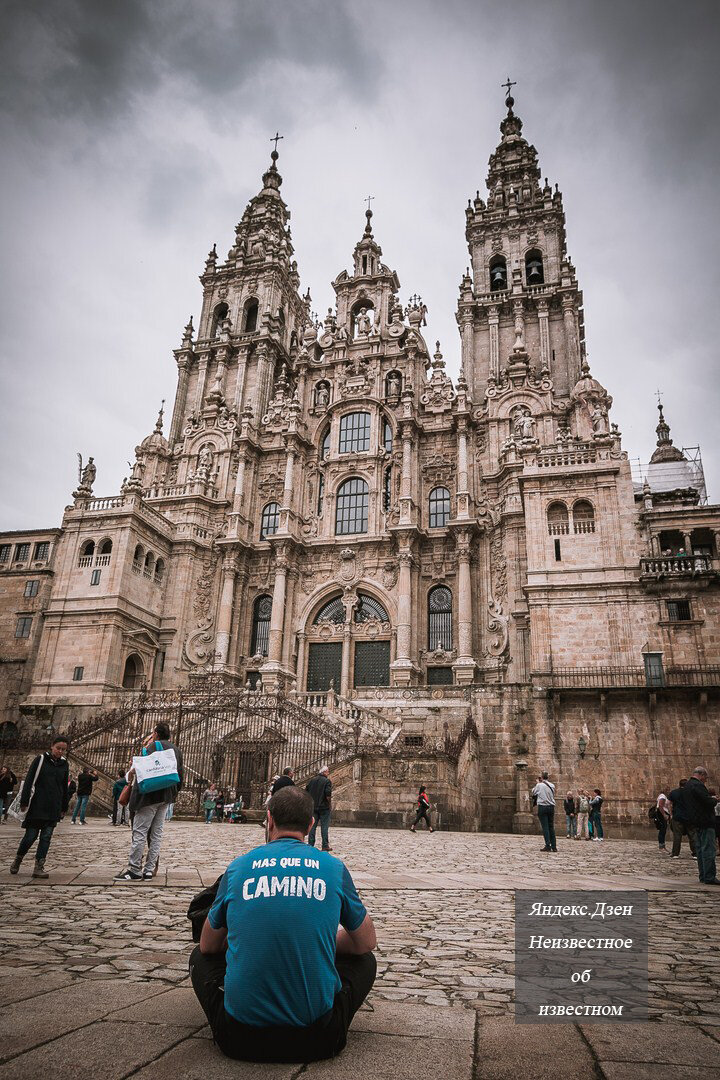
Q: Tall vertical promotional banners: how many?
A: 0